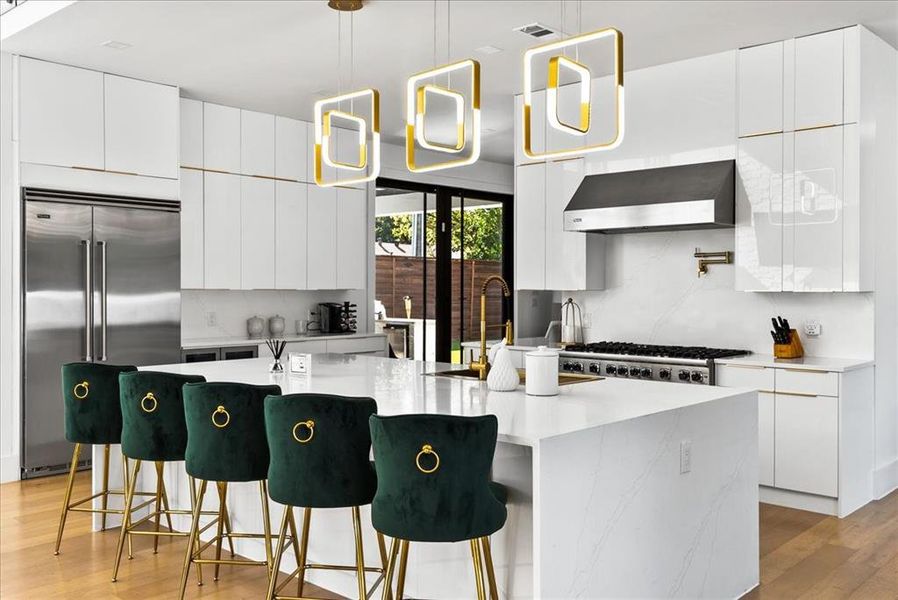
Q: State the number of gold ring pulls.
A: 5